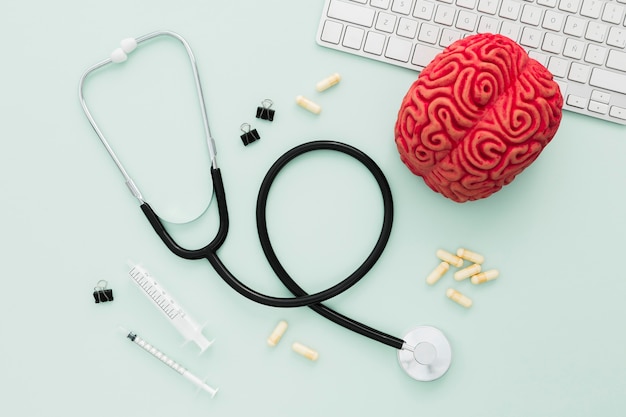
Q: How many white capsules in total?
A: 10